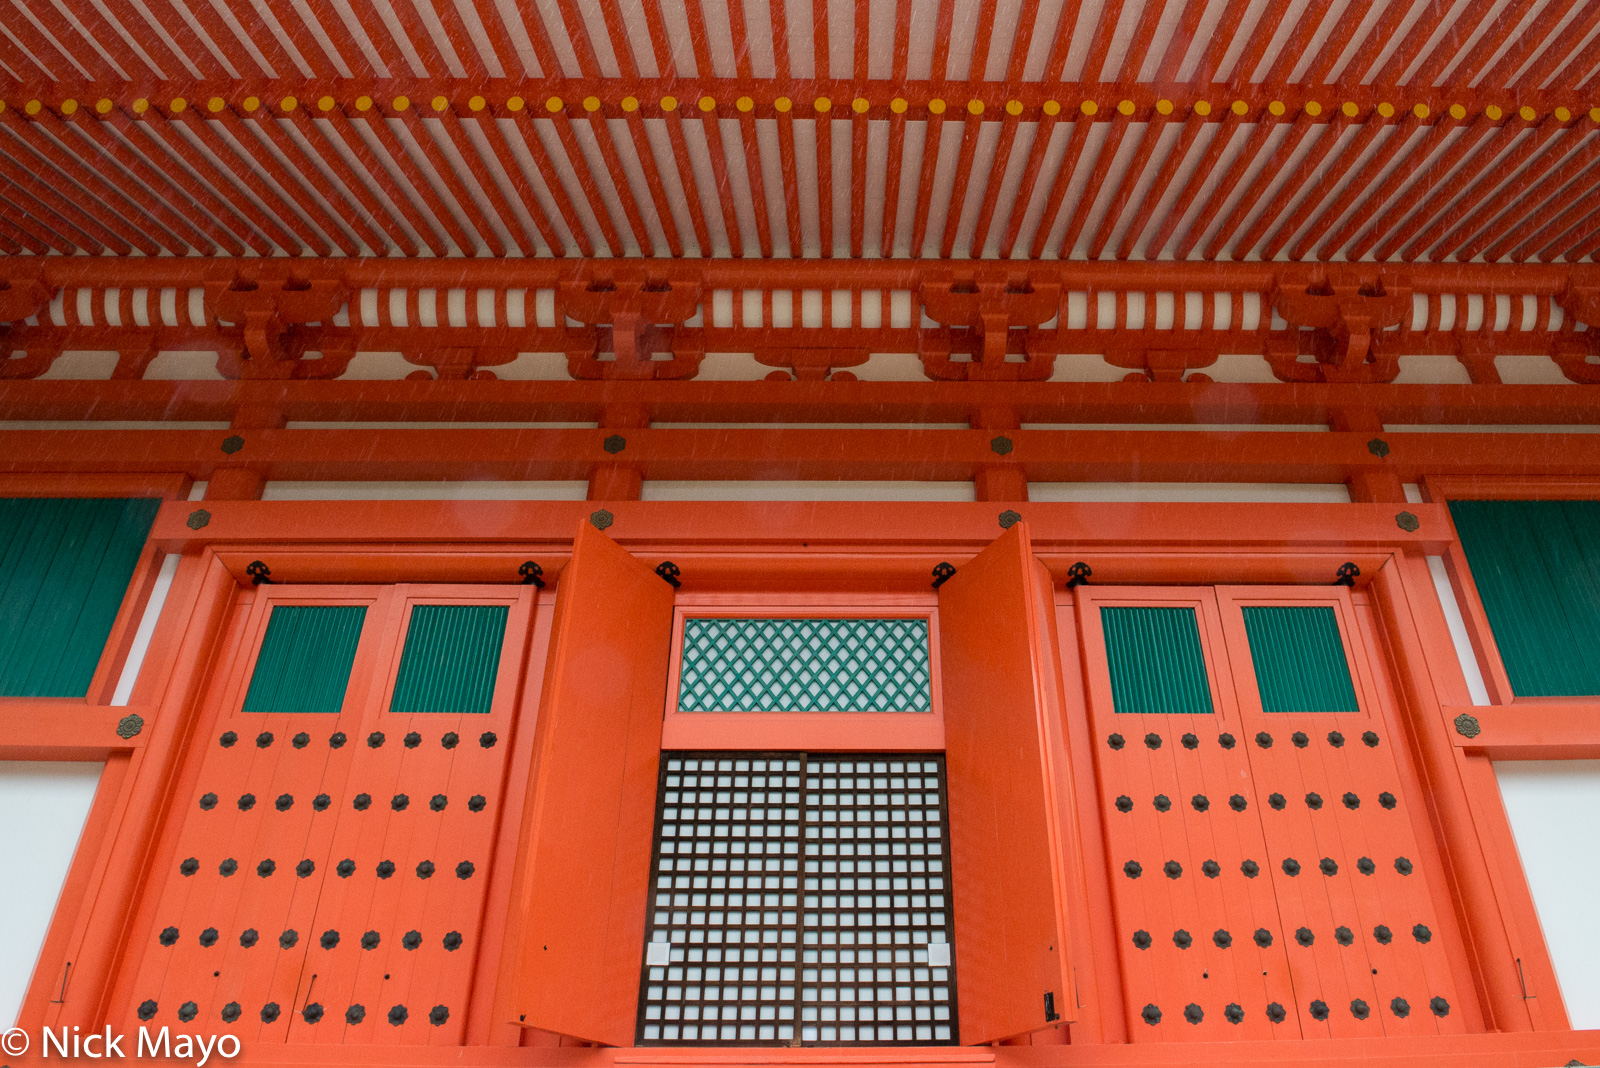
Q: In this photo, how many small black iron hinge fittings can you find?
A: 6